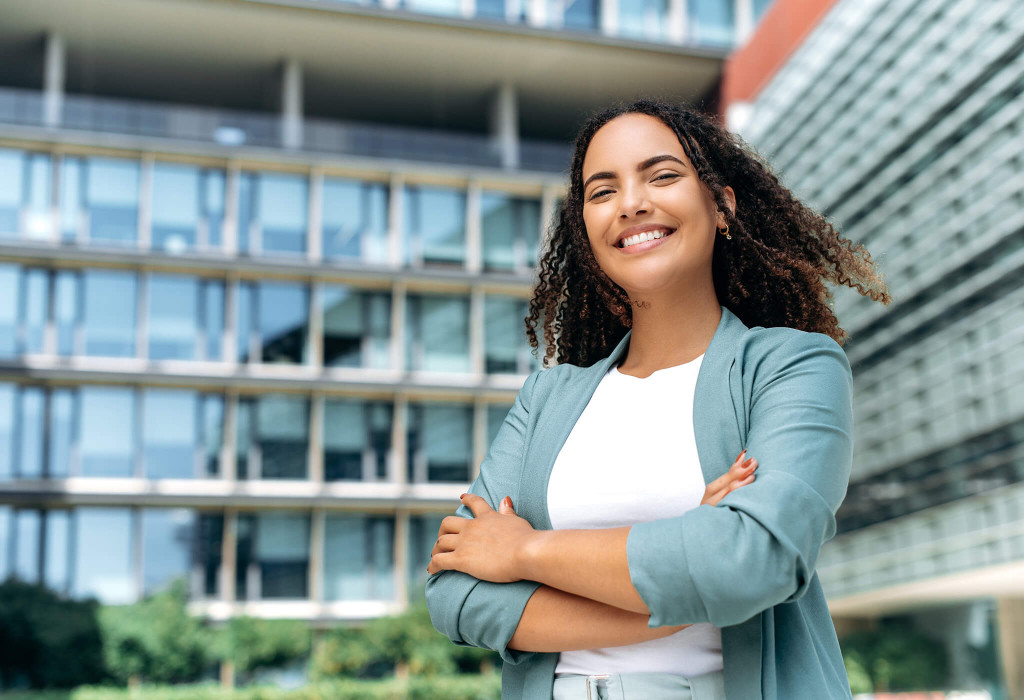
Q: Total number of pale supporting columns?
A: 3